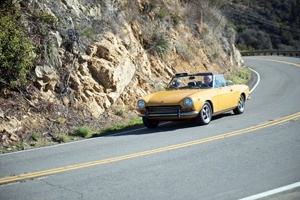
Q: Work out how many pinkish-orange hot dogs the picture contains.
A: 0